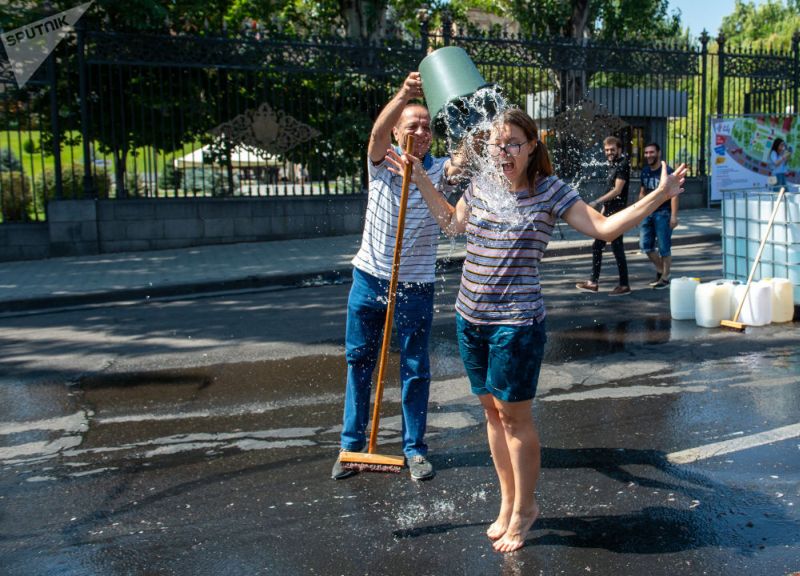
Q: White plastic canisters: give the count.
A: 5